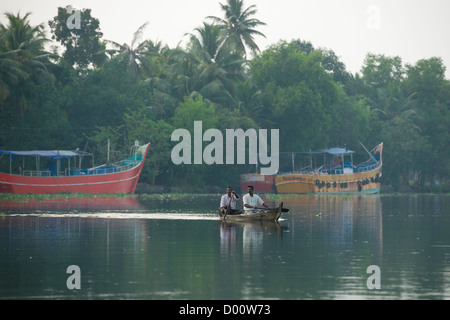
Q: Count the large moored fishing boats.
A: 2